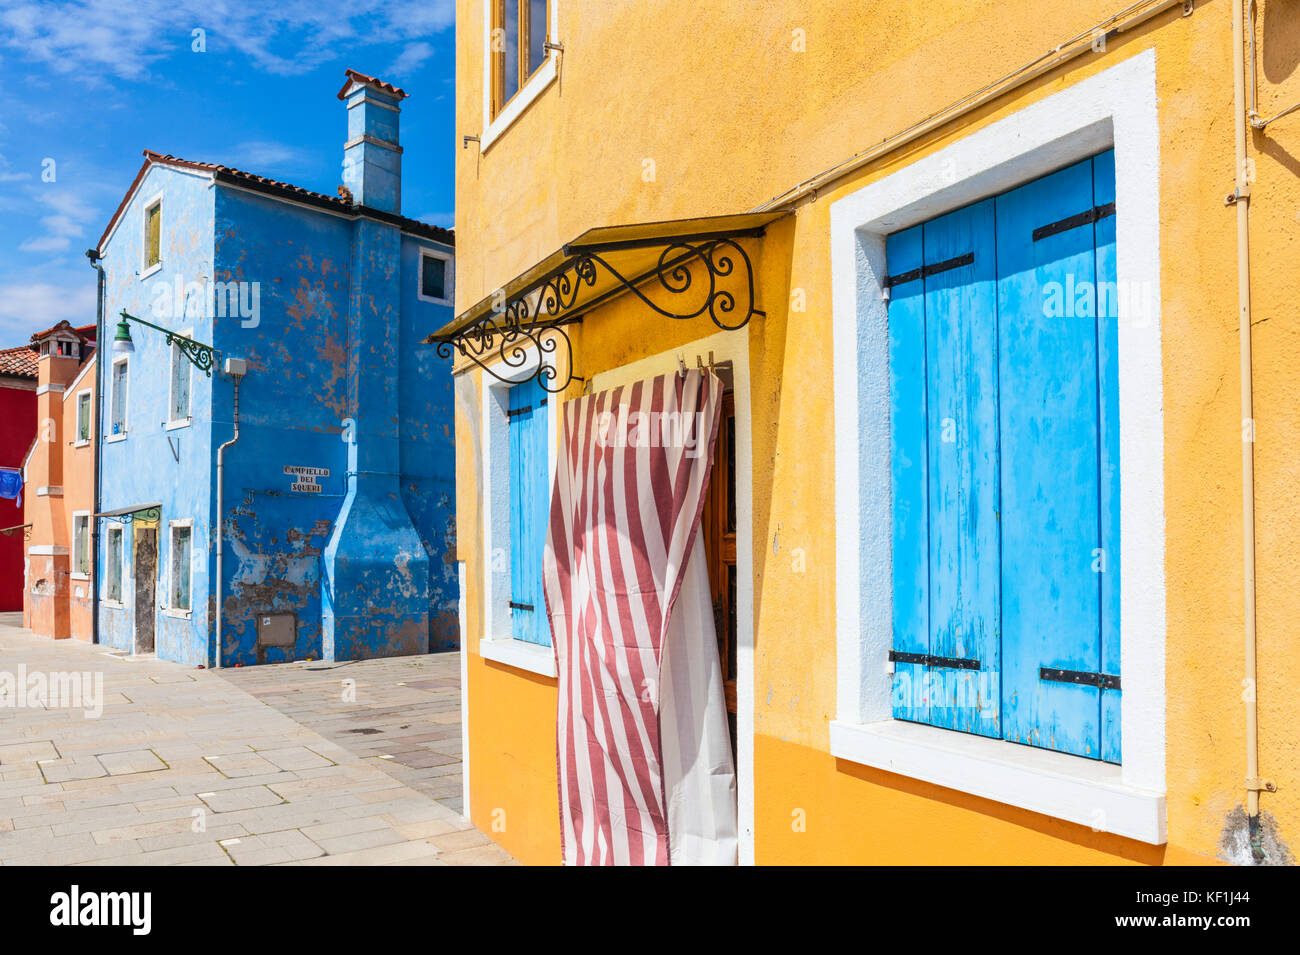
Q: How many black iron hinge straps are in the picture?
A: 7